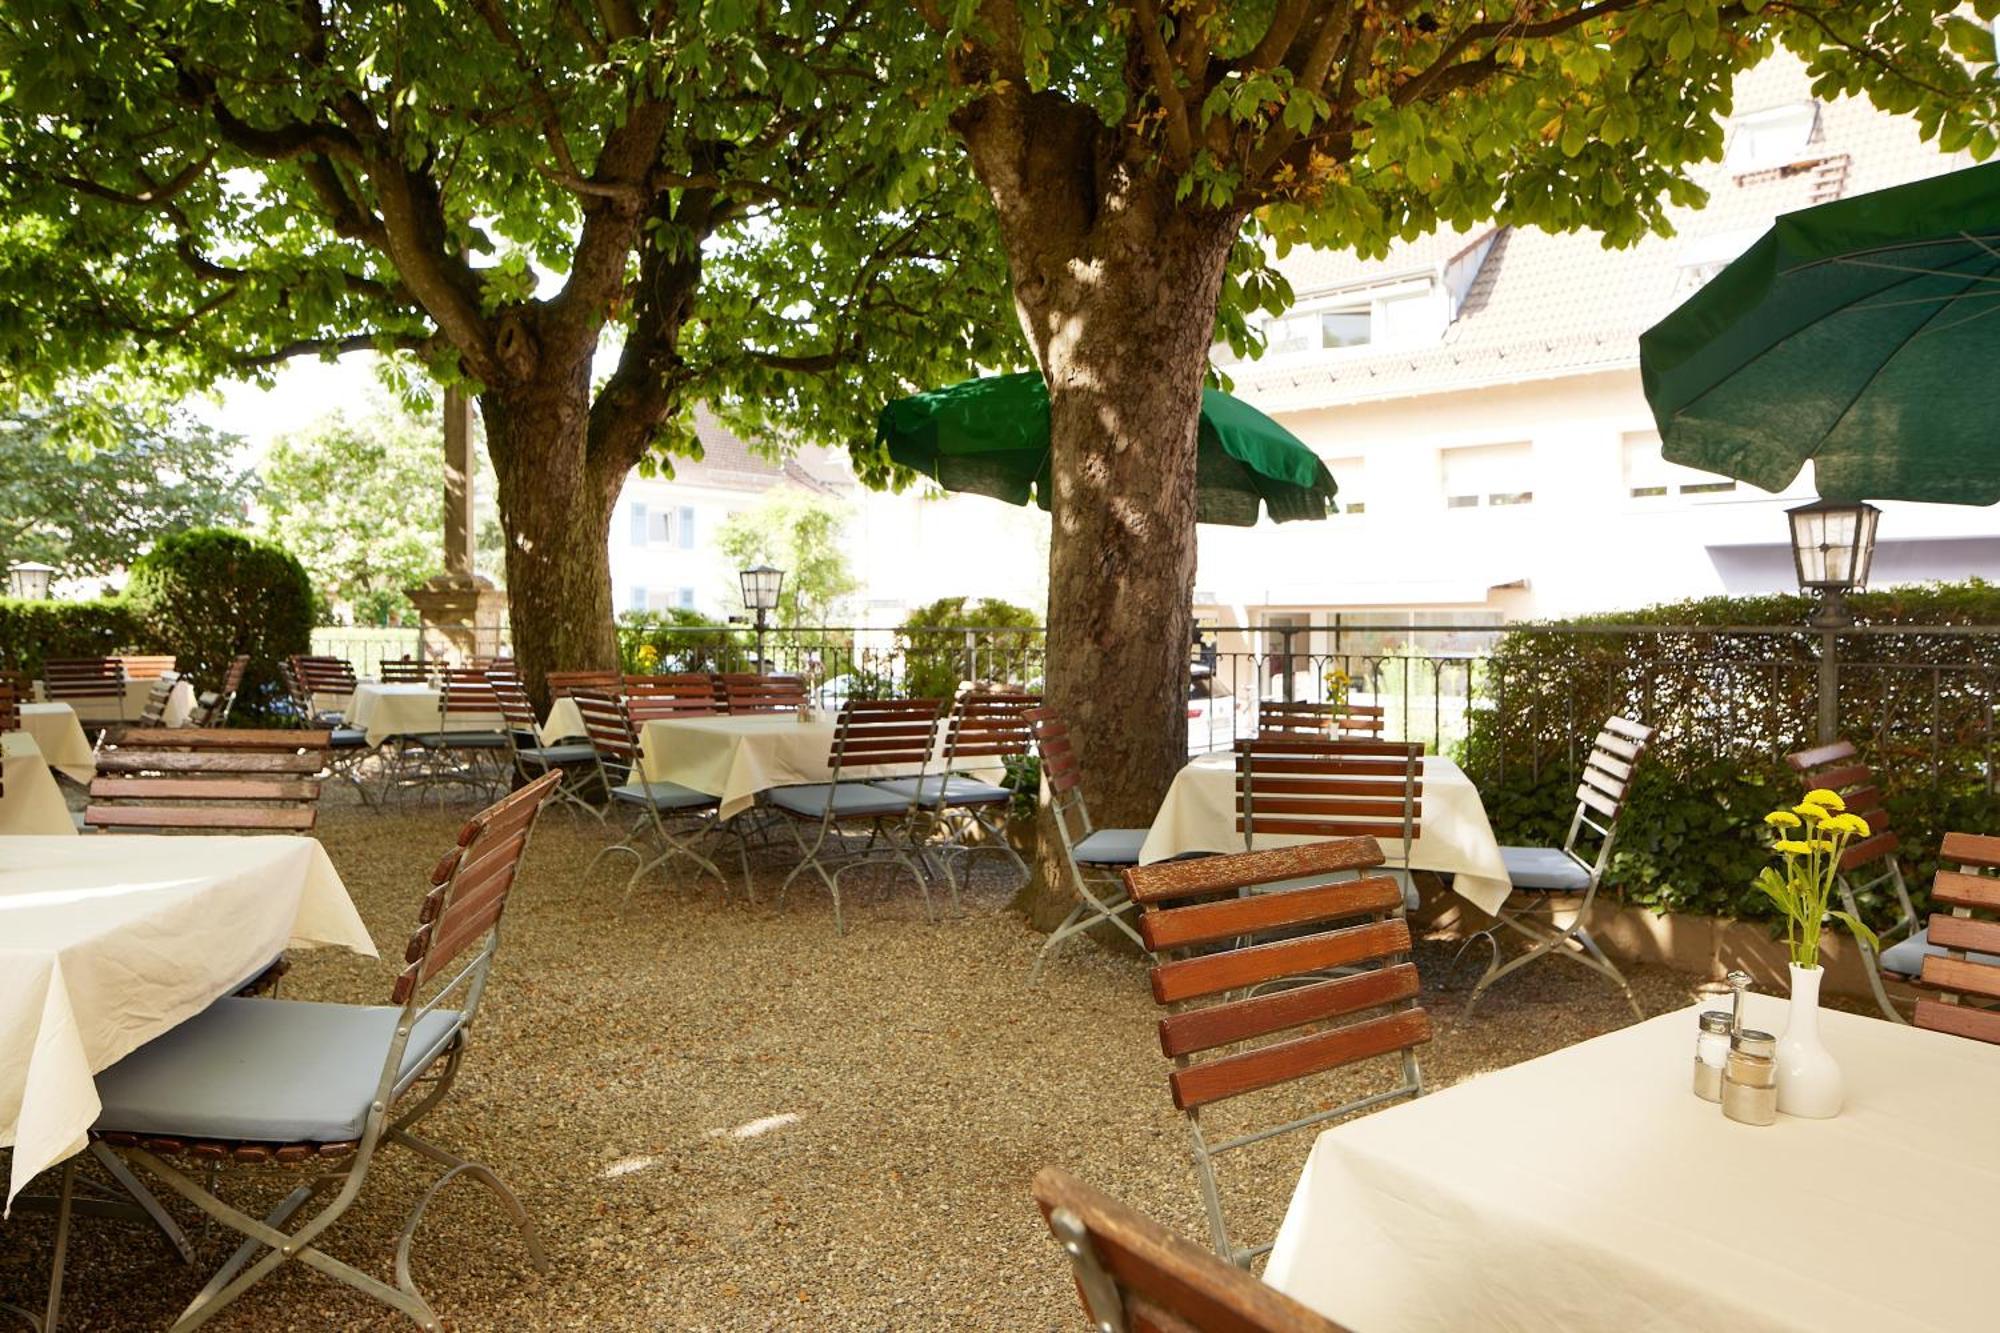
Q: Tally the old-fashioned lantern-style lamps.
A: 3